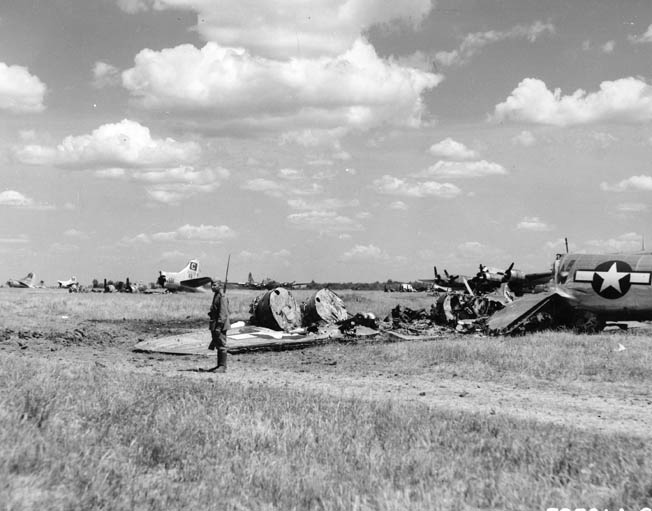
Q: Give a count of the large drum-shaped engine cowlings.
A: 2